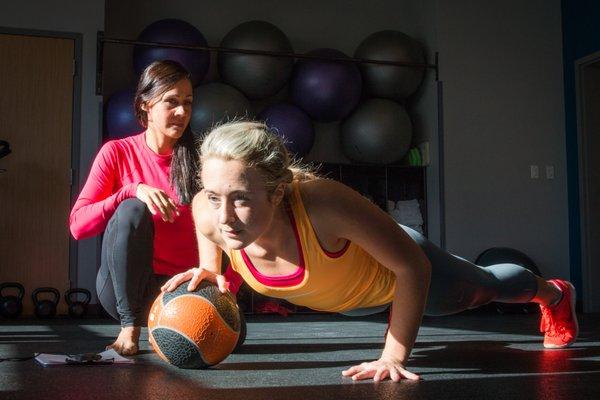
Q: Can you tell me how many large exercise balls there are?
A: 8